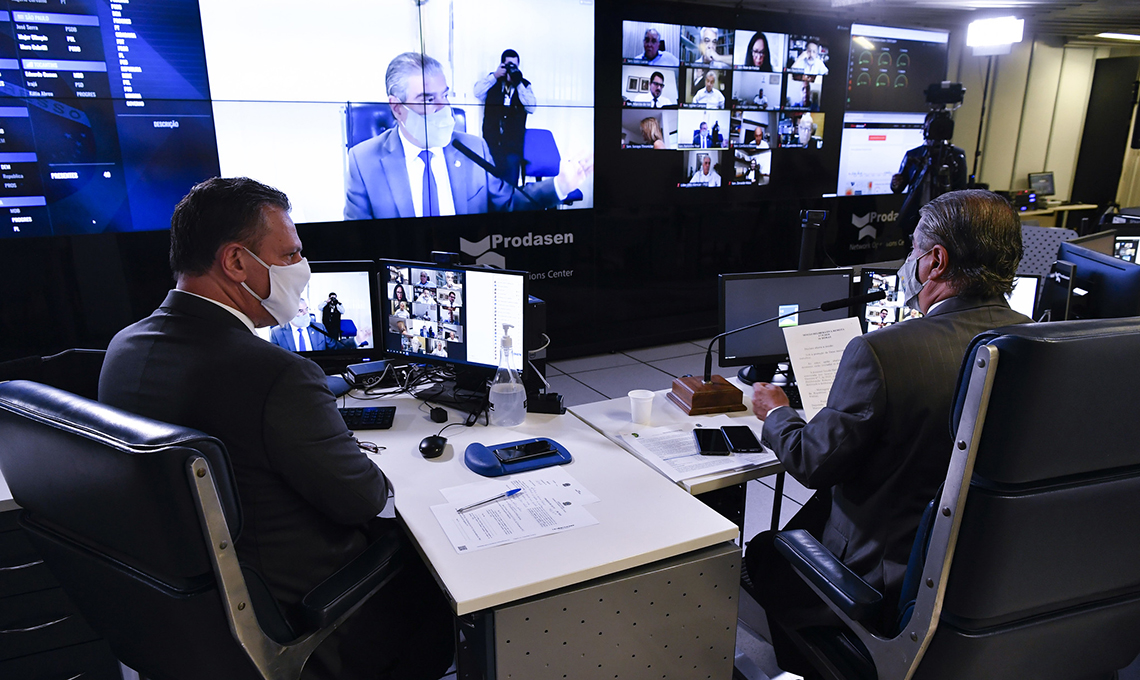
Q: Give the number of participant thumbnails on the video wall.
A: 14